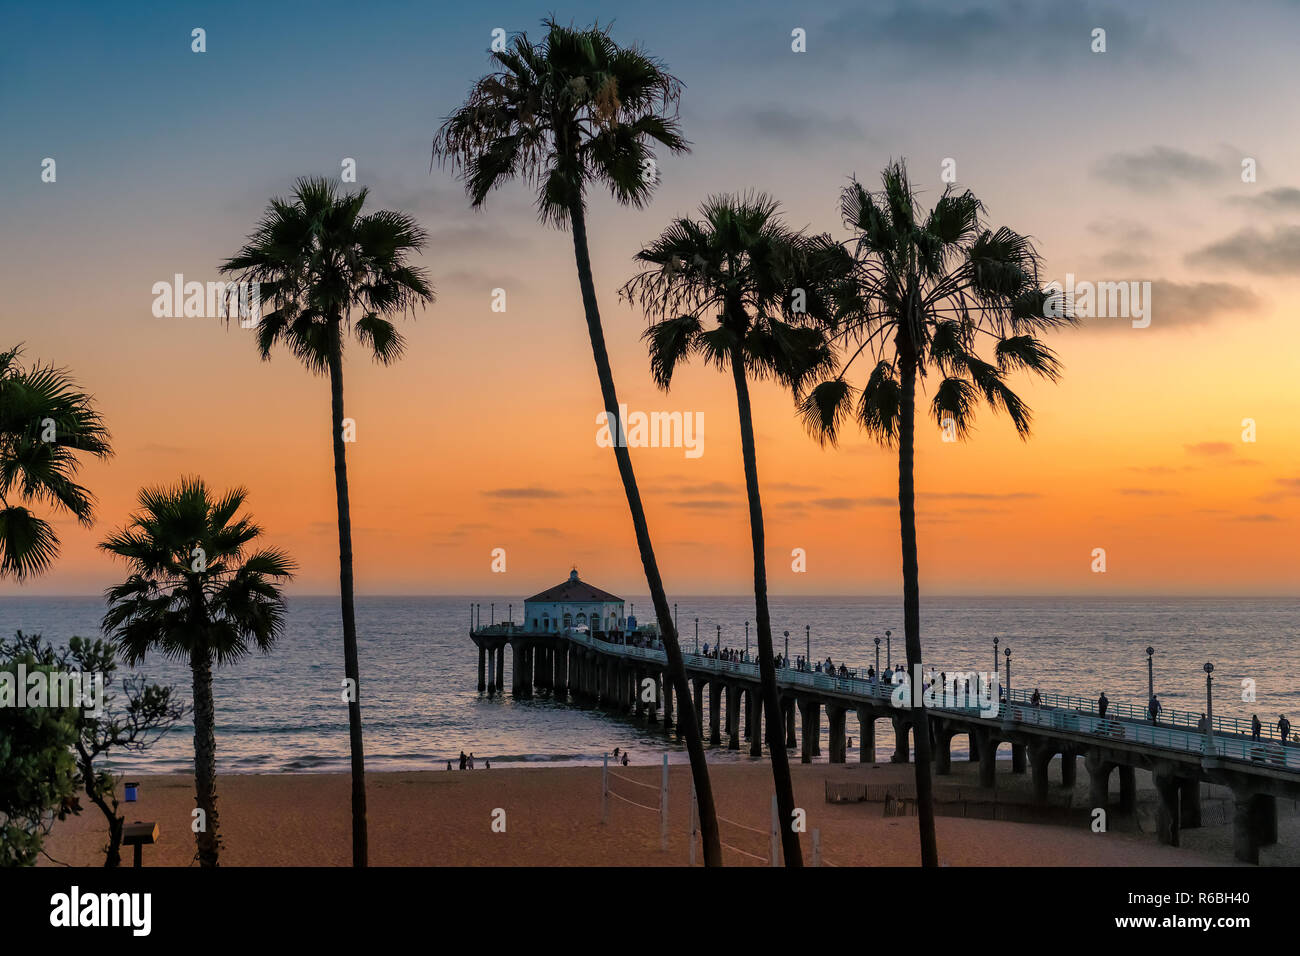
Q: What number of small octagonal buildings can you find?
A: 1